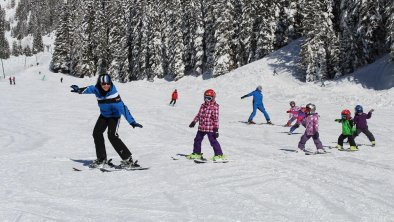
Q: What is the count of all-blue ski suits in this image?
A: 1